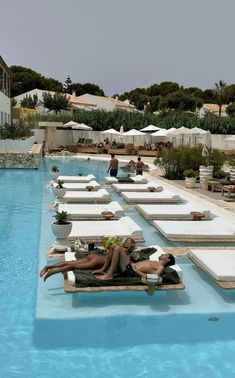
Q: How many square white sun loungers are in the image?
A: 12